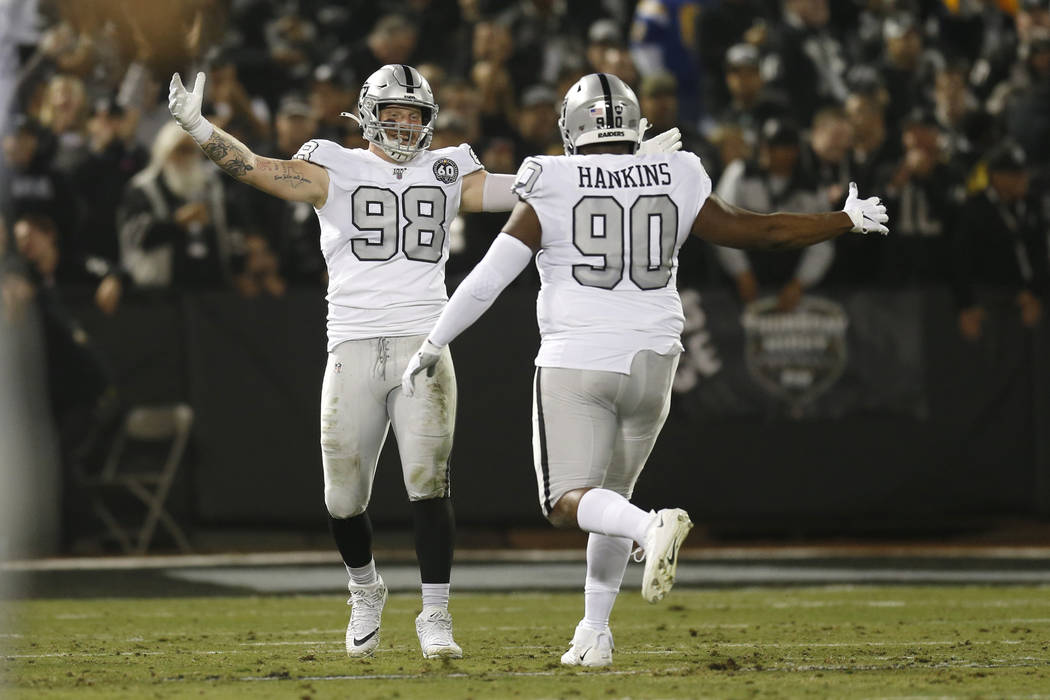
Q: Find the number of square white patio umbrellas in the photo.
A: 0